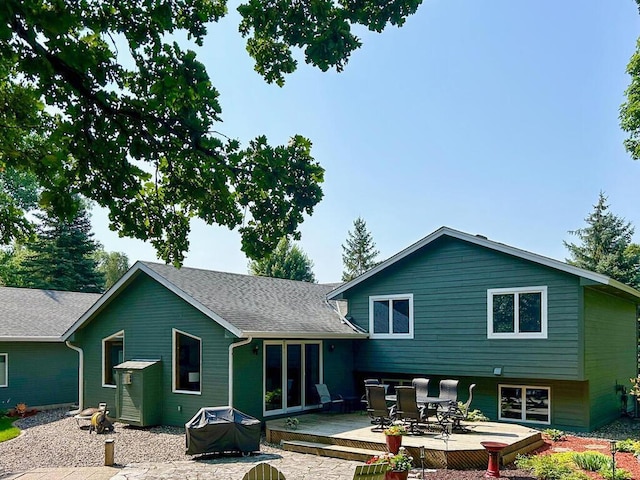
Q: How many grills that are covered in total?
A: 1